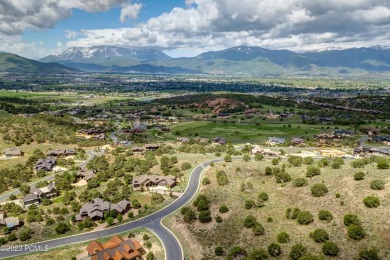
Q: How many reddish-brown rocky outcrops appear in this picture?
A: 1